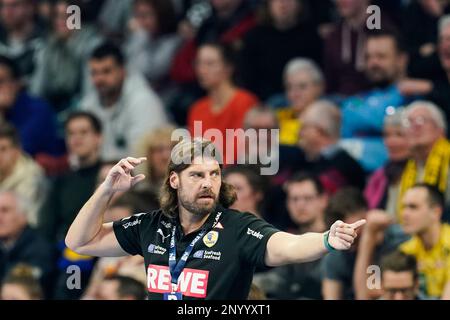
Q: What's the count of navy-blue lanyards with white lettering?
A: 1